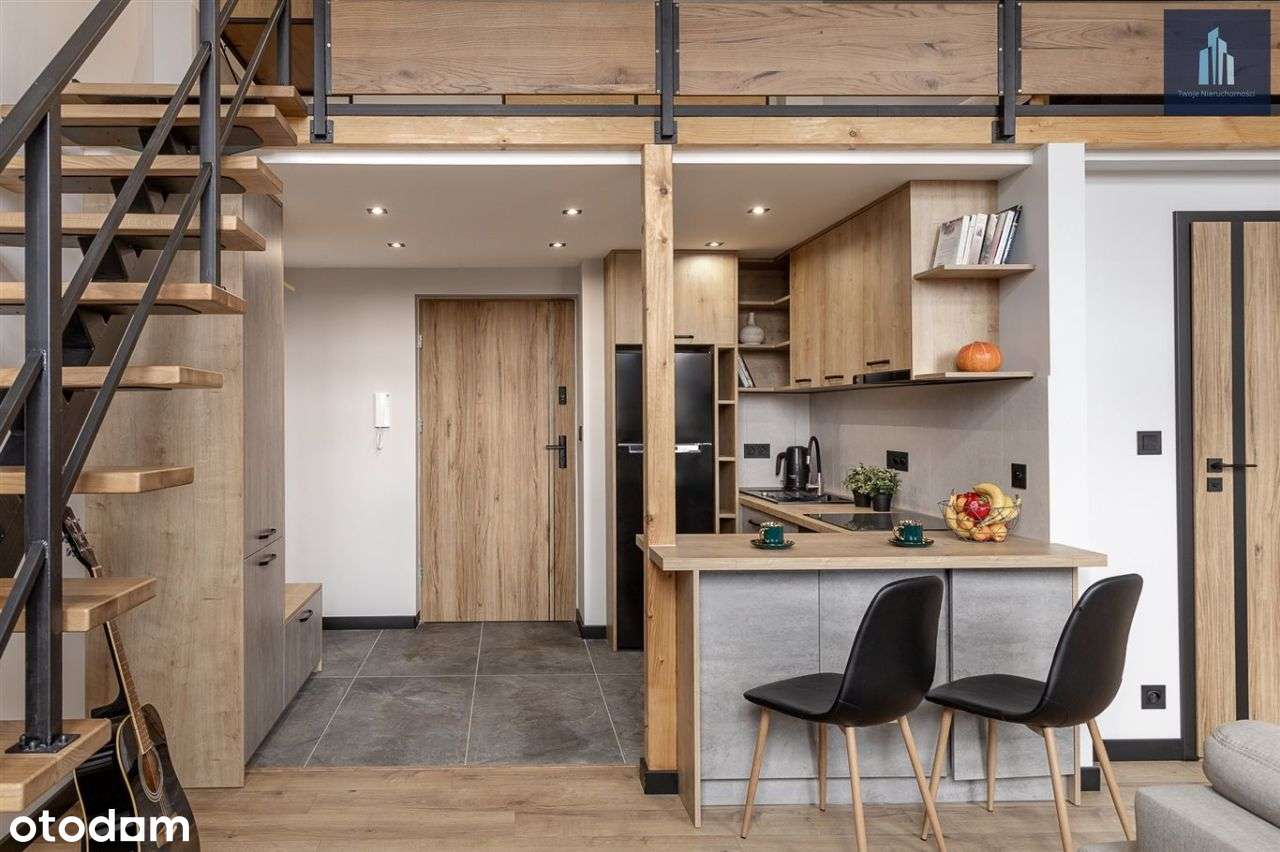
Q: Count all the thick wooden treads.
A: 9